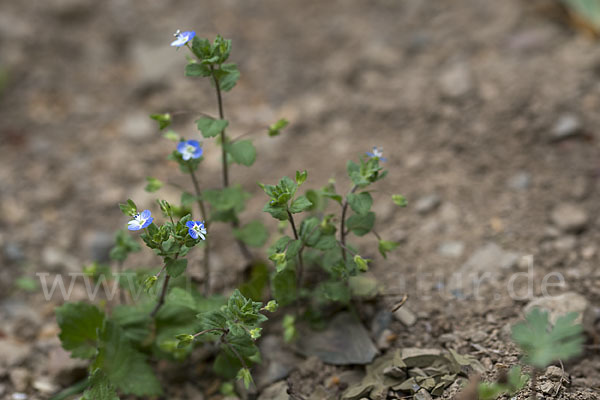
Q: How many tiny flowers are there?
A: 5